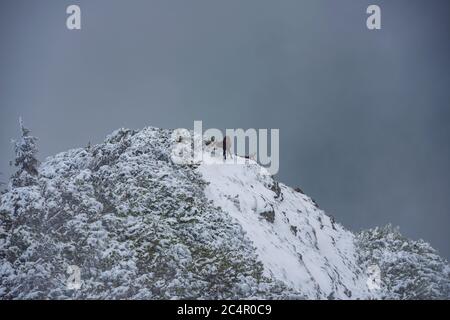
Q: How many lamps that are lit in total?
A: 0